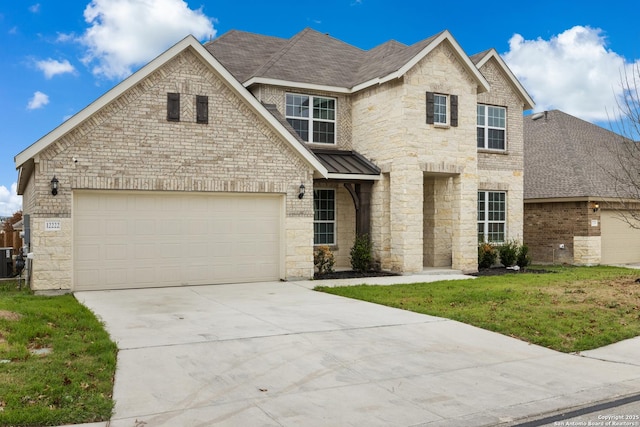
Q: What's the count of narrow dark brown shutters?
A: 4